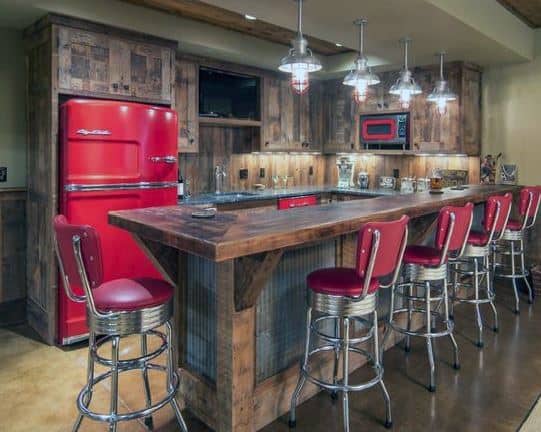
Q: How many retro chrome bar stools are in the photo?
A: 5